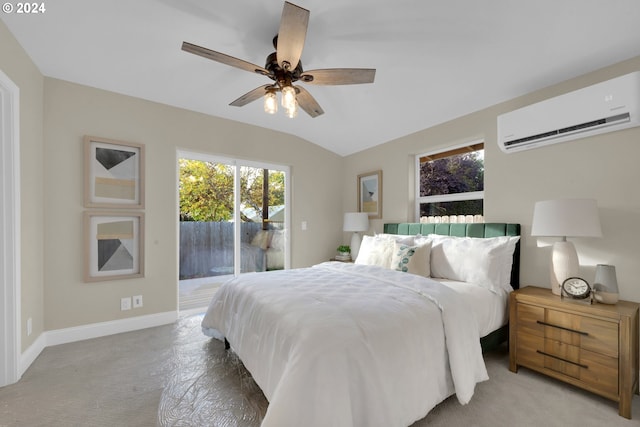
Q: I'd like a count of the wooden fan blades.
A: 5